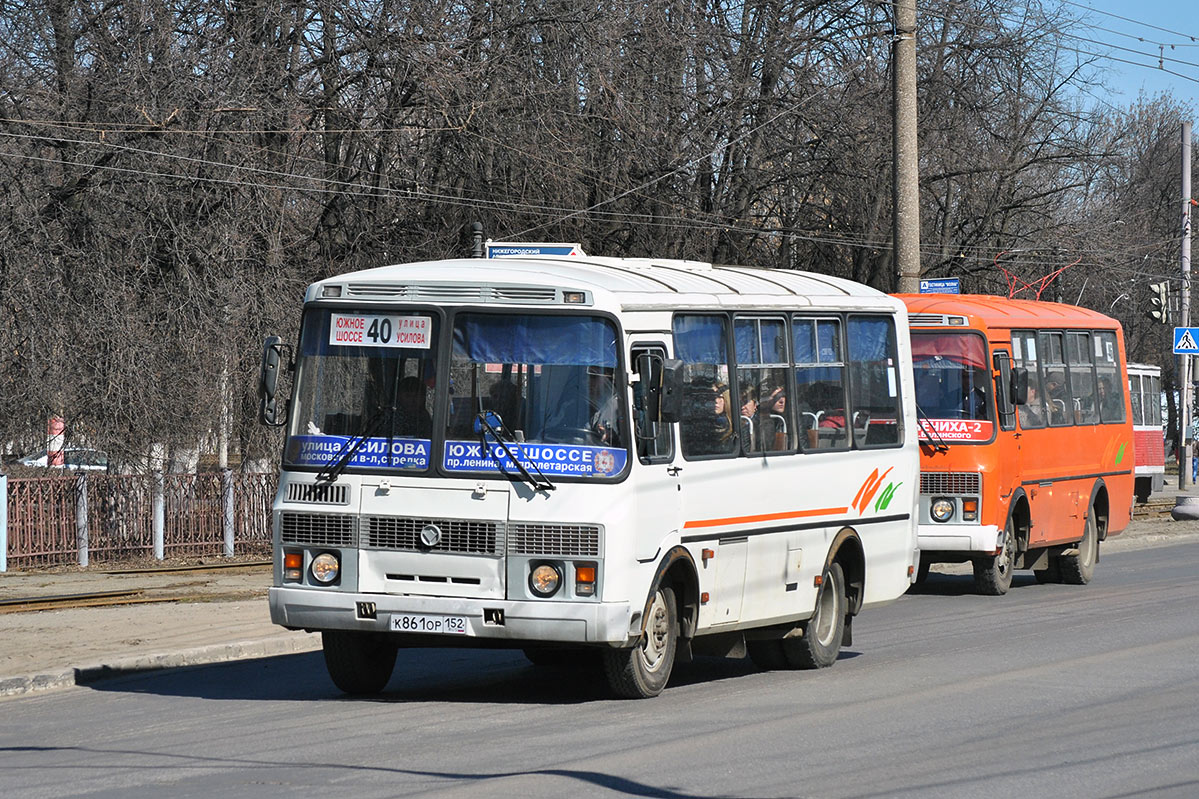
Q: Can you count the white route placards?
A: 1